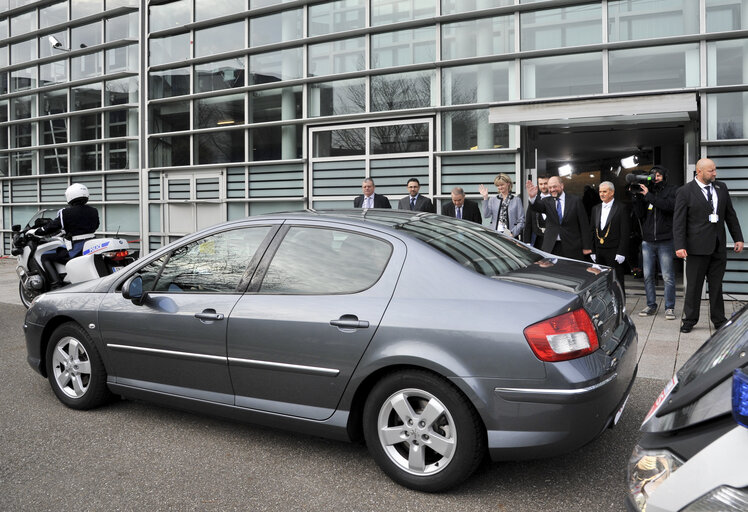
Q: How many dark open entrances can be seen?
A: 1